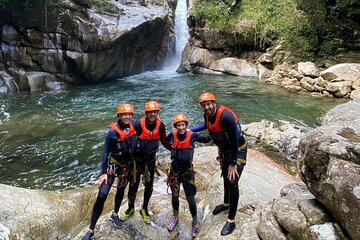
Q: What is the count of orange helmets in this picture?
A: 4